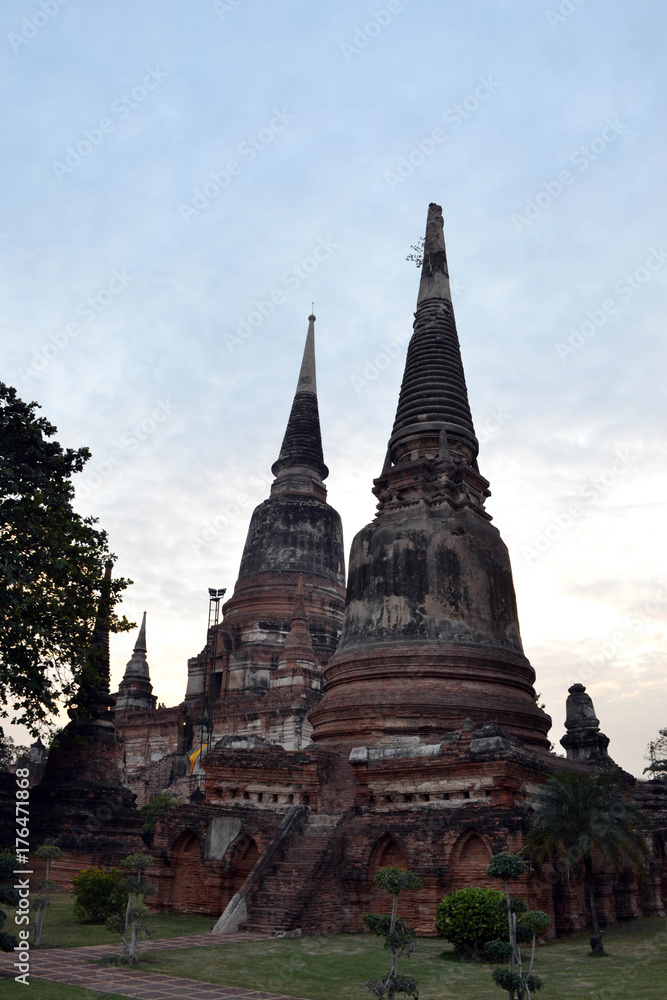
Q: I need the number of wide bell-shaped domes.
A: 2